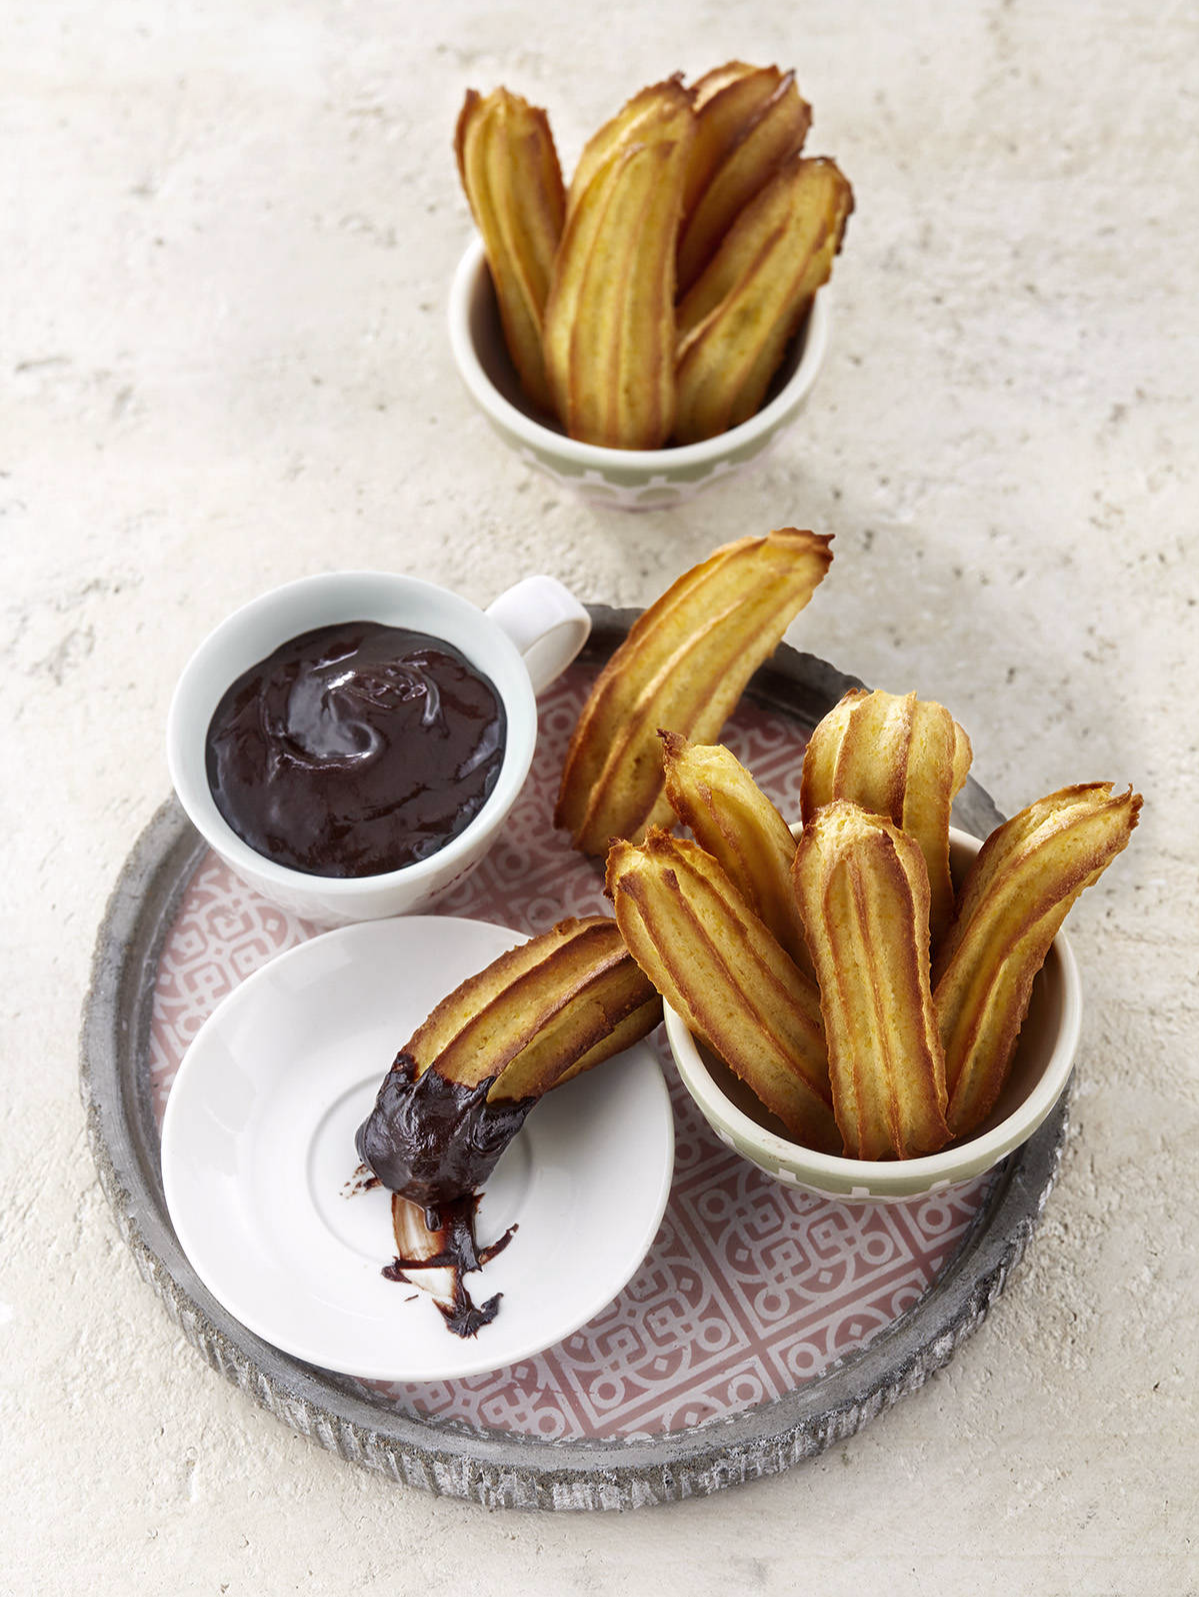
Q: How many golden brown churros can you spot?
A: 11